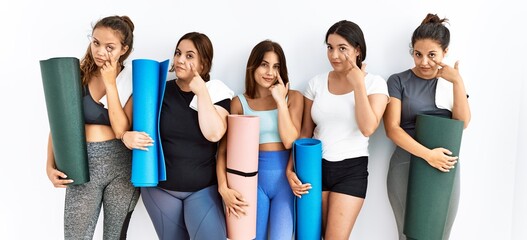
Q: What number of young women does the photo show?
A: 5